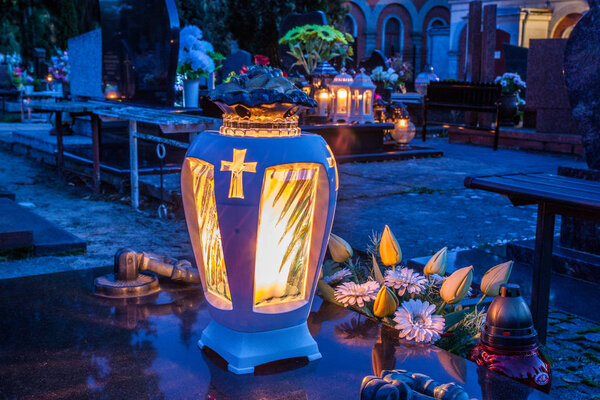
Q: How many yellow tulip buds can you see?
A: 6